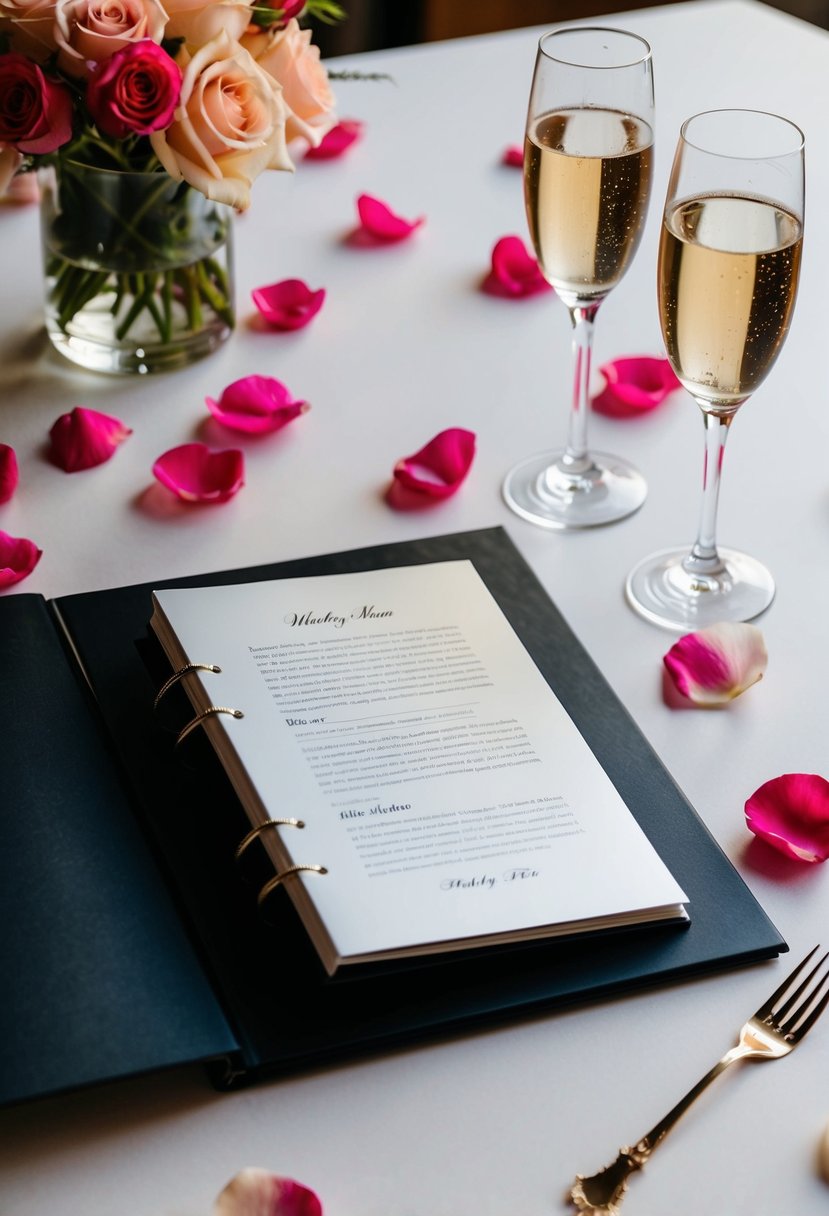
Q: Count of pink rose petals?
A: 15